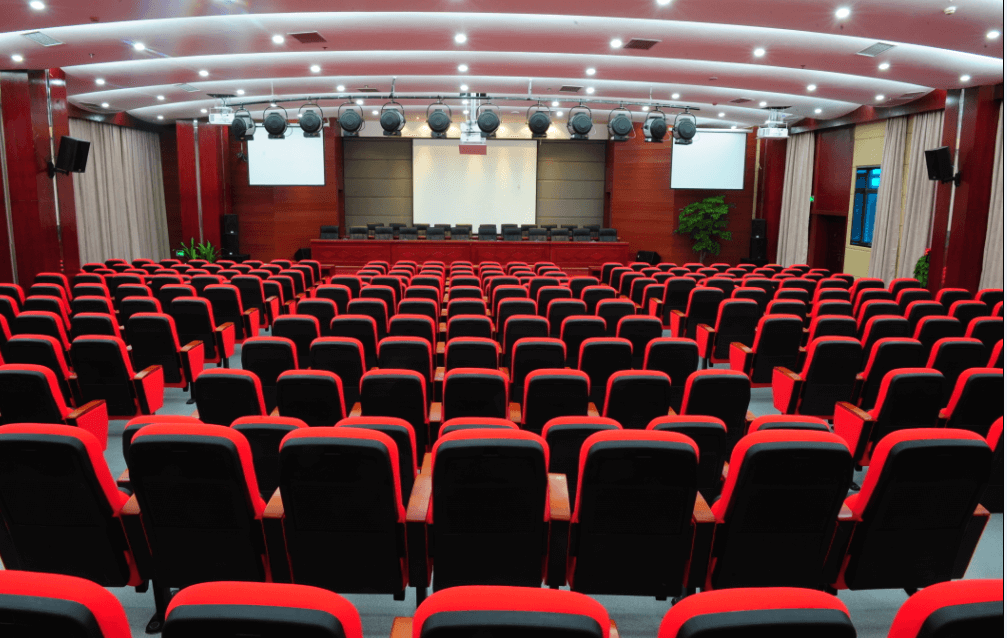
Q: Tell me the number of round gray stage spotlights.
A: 12